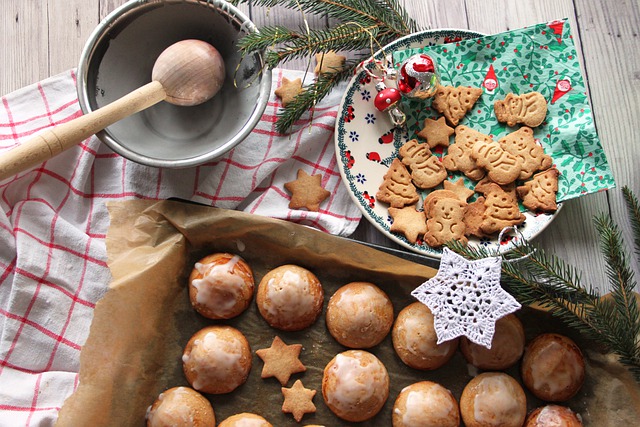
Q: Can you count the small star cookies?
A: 8